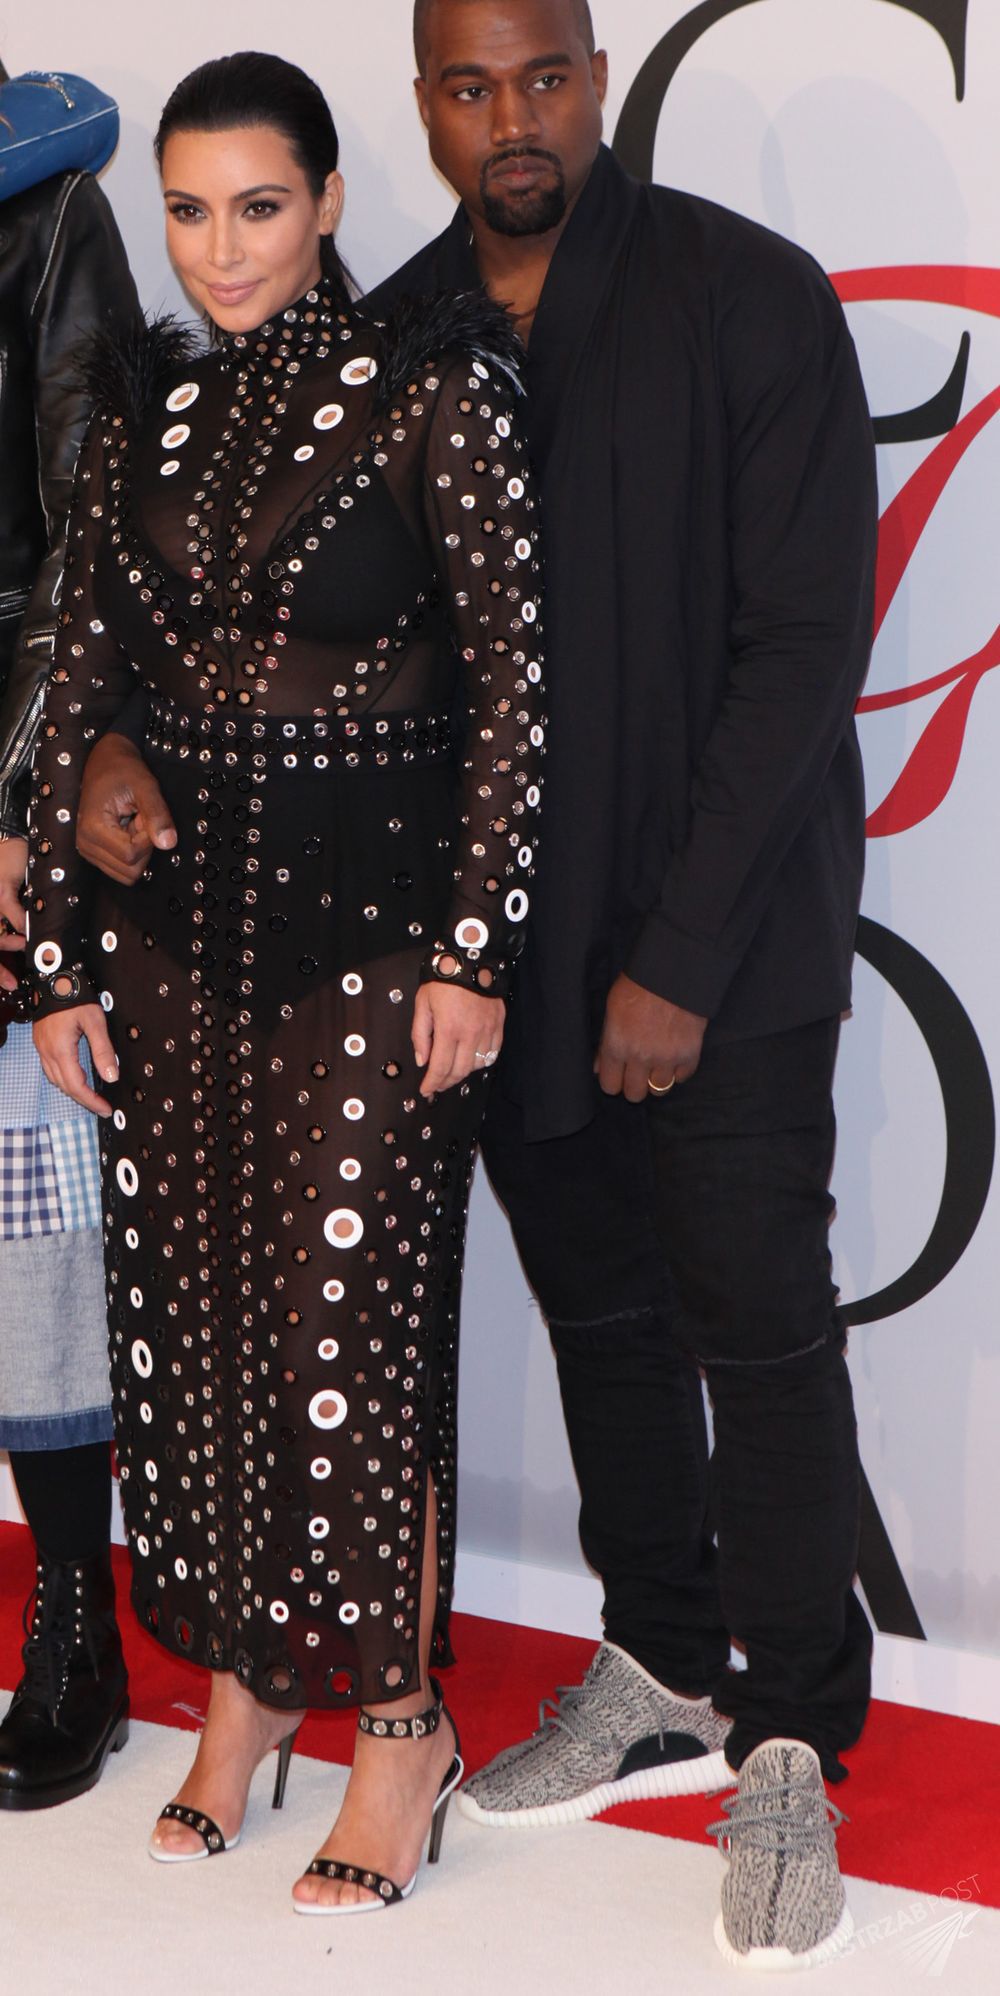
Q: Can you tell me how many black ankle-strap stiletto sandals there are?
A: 2